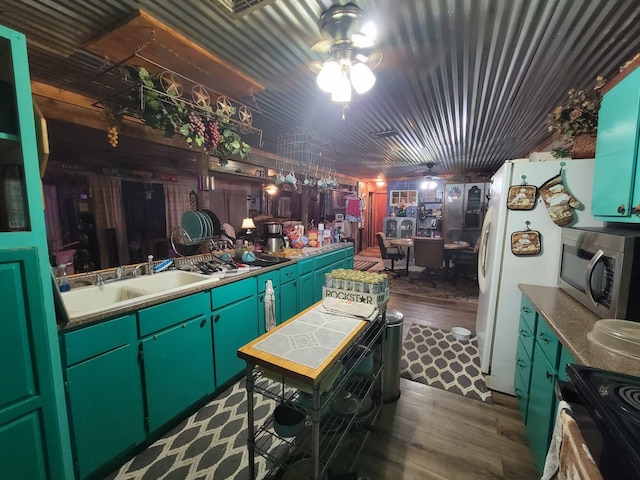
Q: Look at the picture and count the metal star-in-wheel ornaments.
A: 4